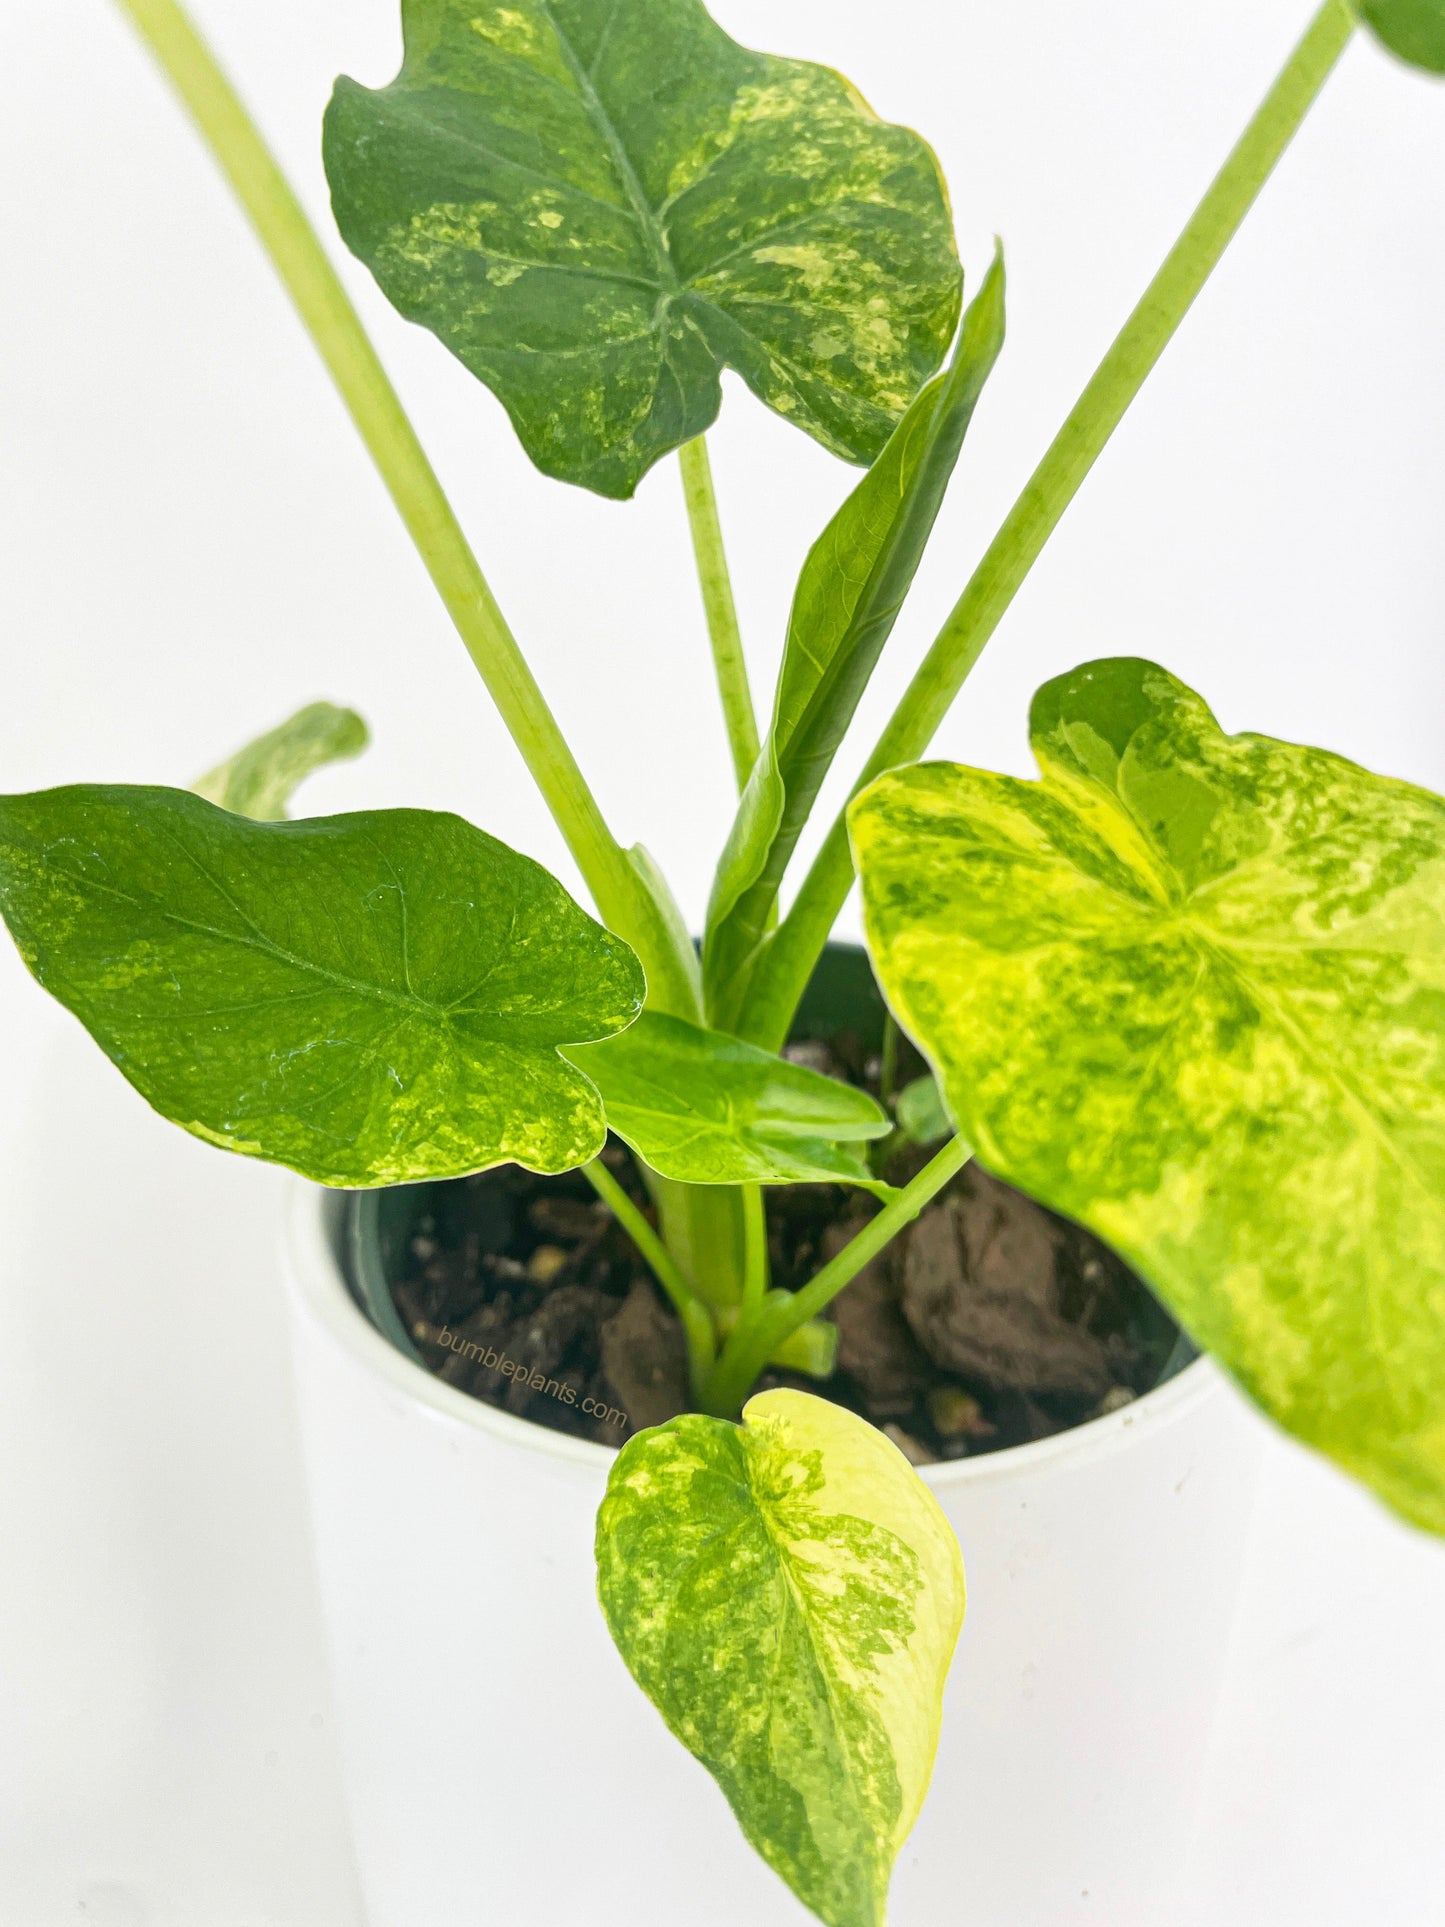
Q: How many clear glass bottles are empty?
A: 0